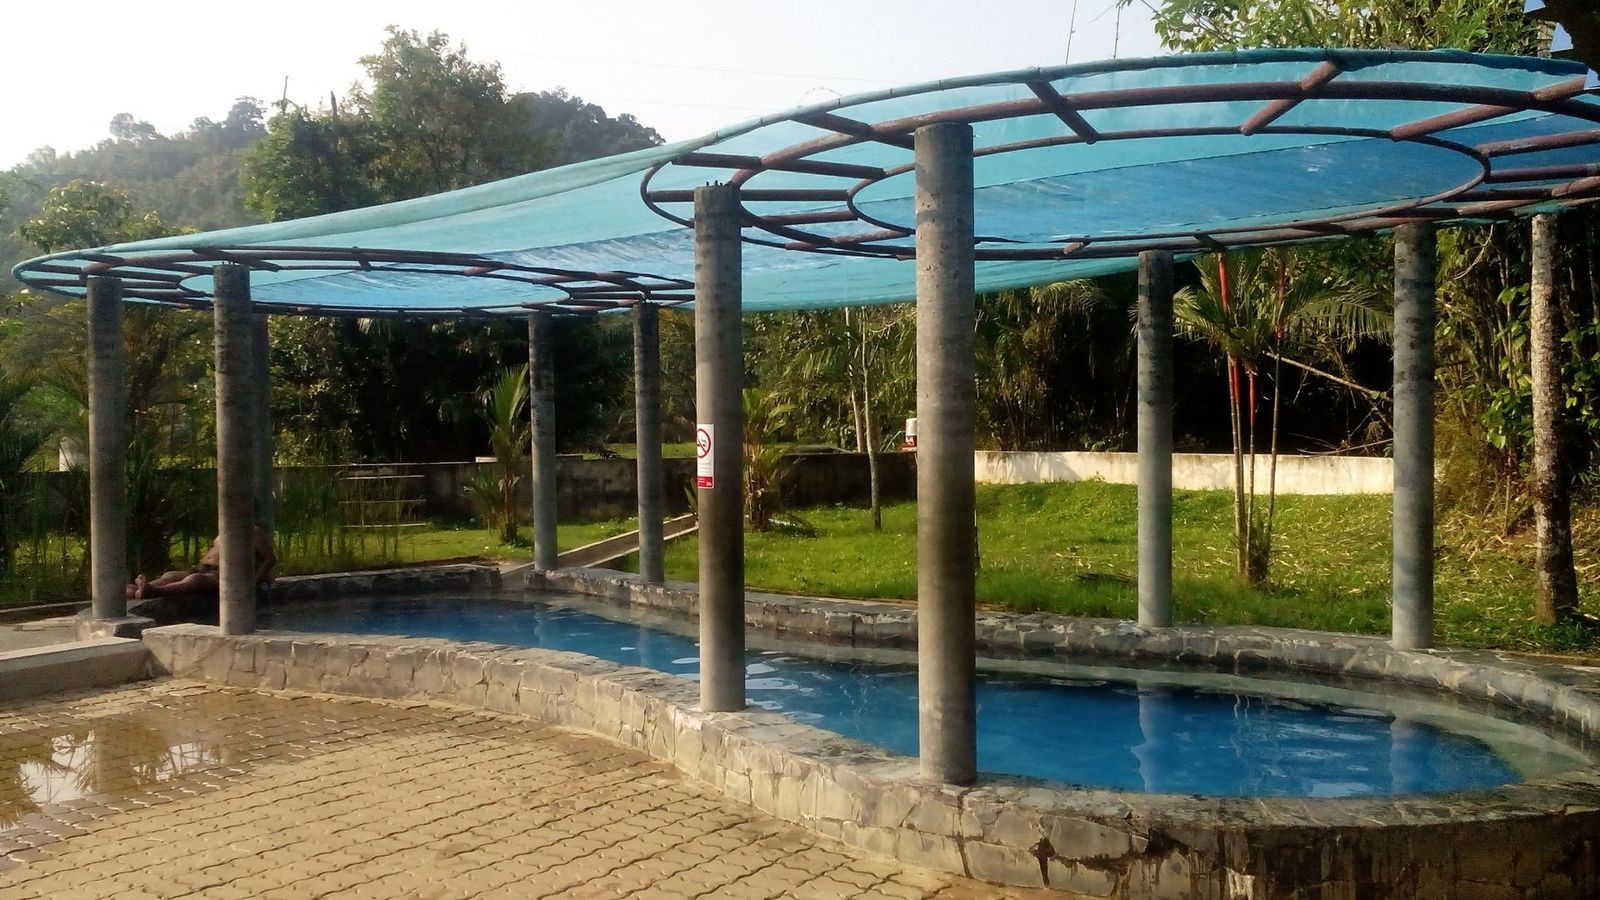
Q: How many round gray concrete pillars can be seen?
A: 9